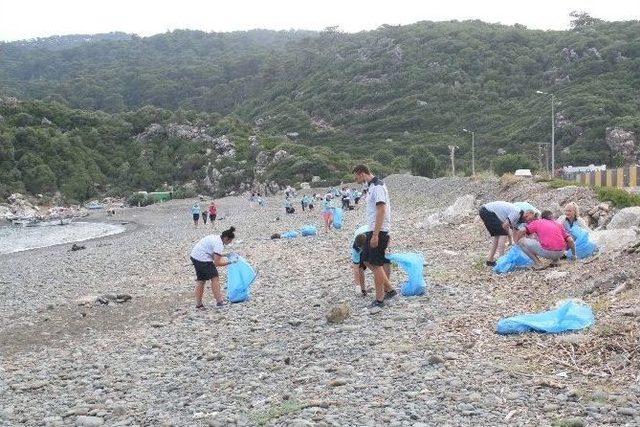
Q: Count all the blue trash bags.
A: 8